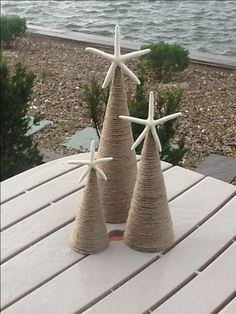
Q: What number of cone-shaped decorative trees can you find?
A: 3